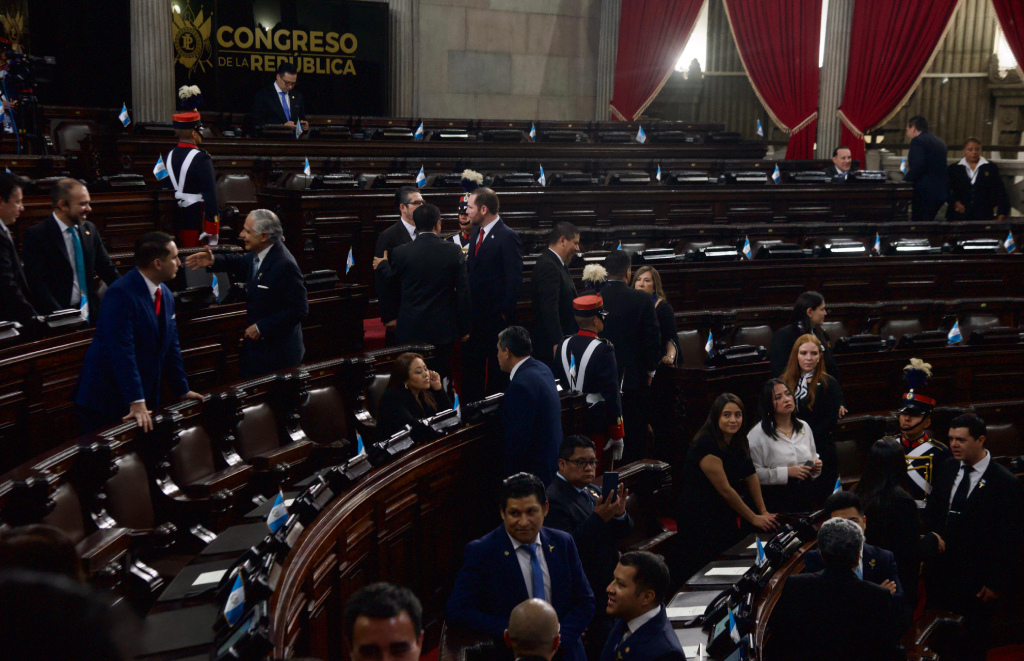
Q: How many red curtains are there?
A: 4